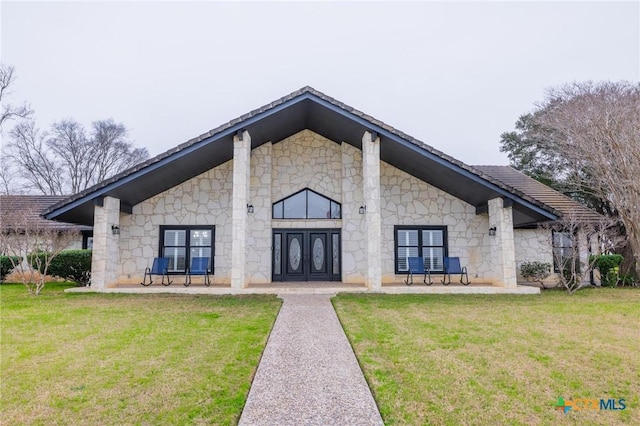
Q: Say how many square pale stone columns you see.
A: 4